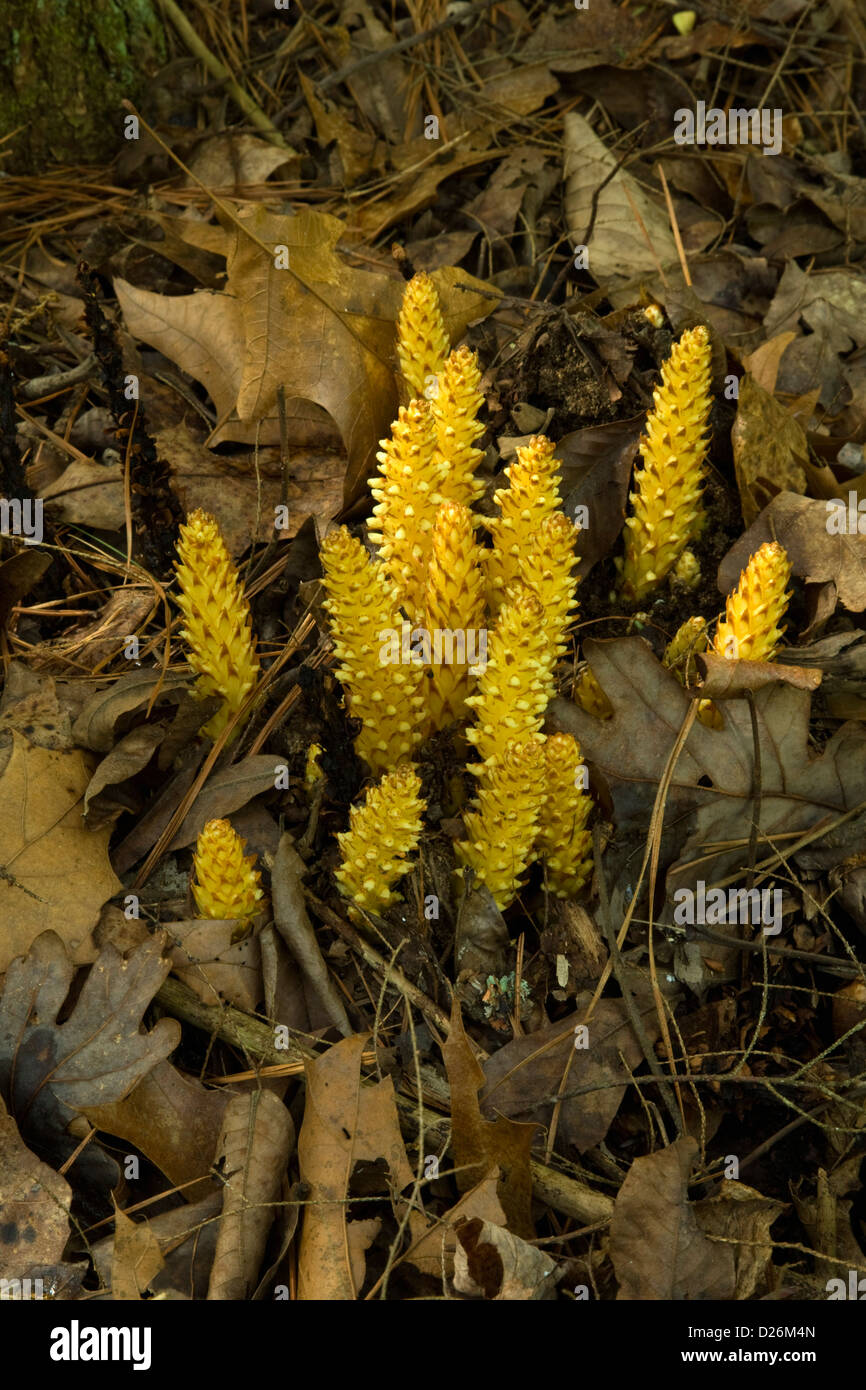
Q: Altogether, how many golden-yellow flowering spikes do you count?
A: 15